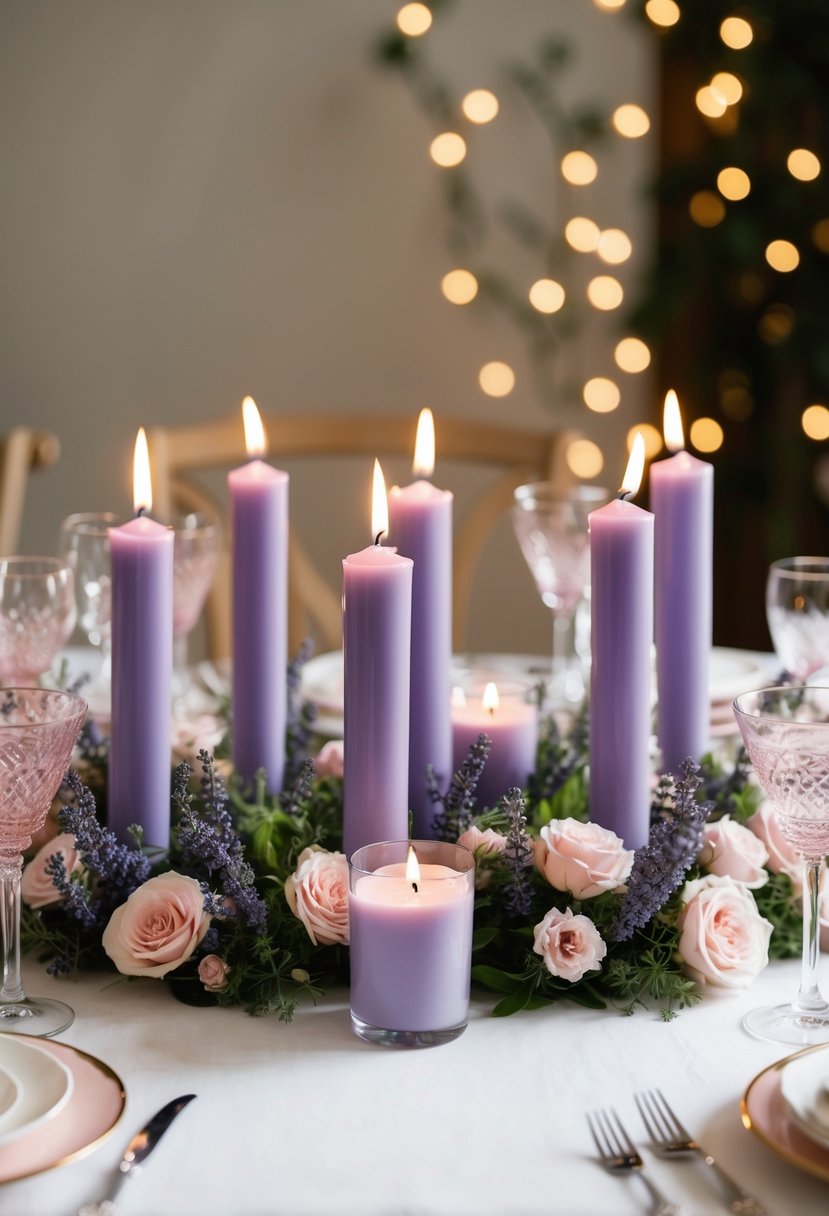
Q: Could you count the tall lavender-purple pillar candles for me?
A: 6